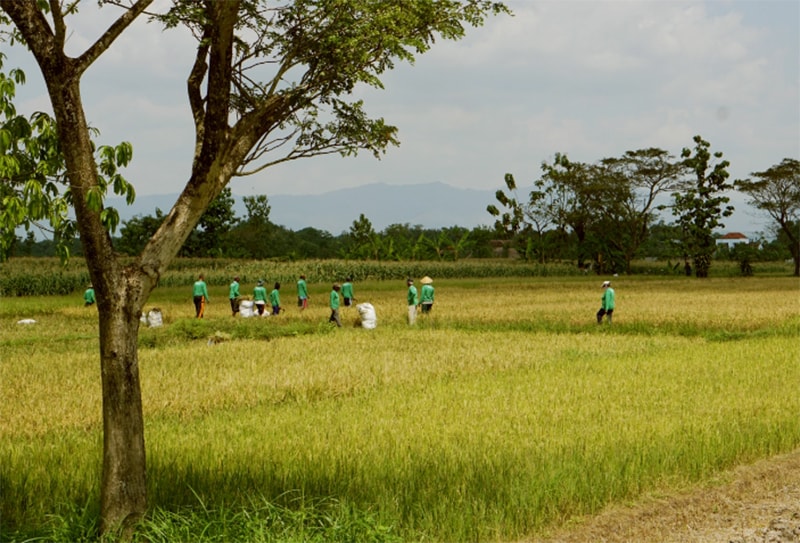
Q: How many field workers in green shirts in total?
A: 11